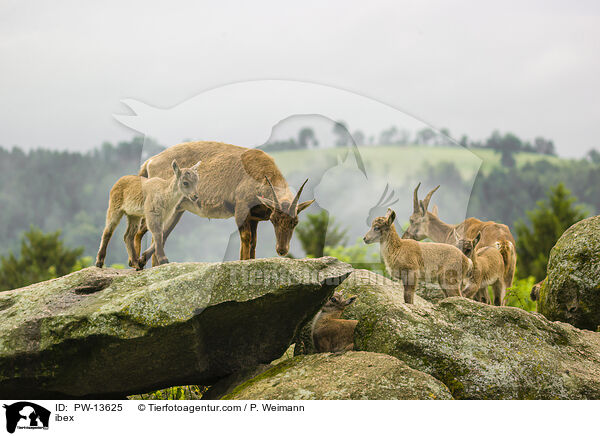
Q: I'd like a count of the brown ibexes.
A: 6